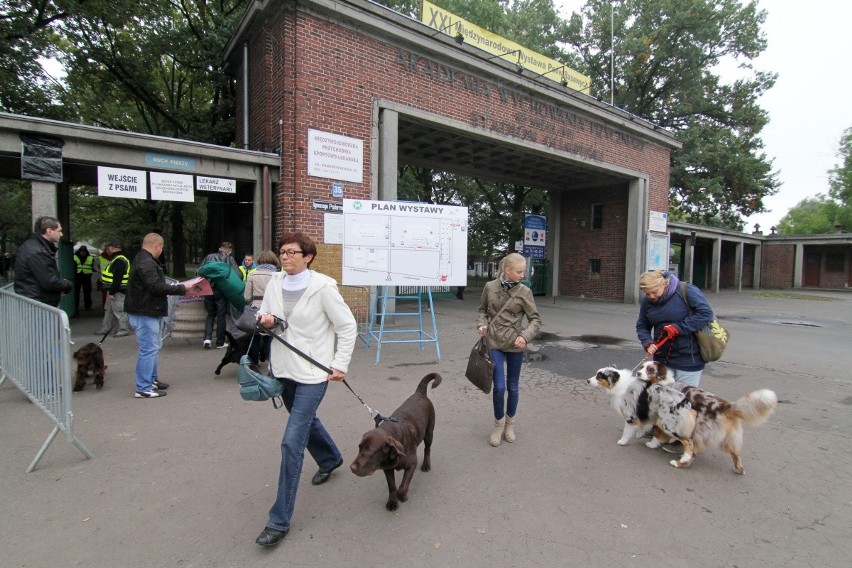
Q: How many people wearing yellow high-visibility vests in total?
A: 4